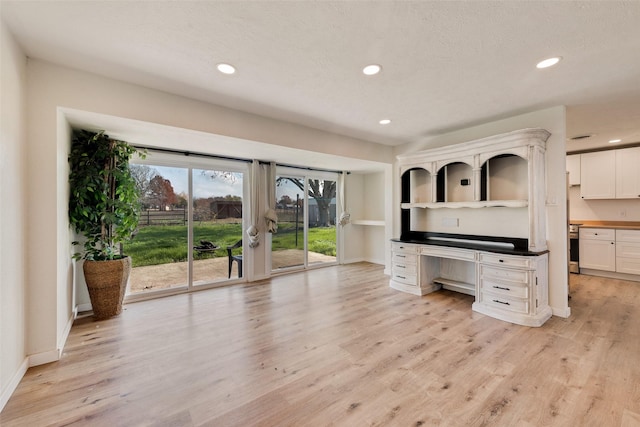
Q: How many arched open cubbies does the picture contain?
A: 3